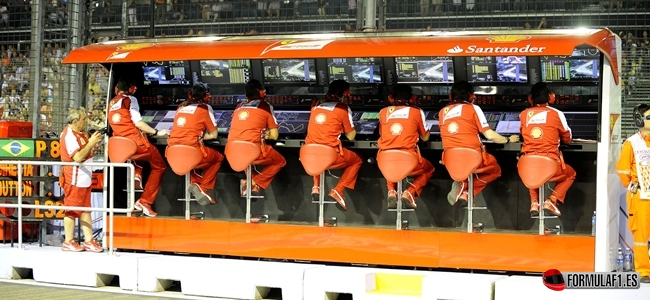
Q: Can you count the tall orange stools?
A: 7